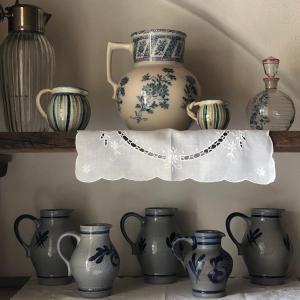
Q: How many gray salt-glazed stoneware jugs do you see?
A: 5